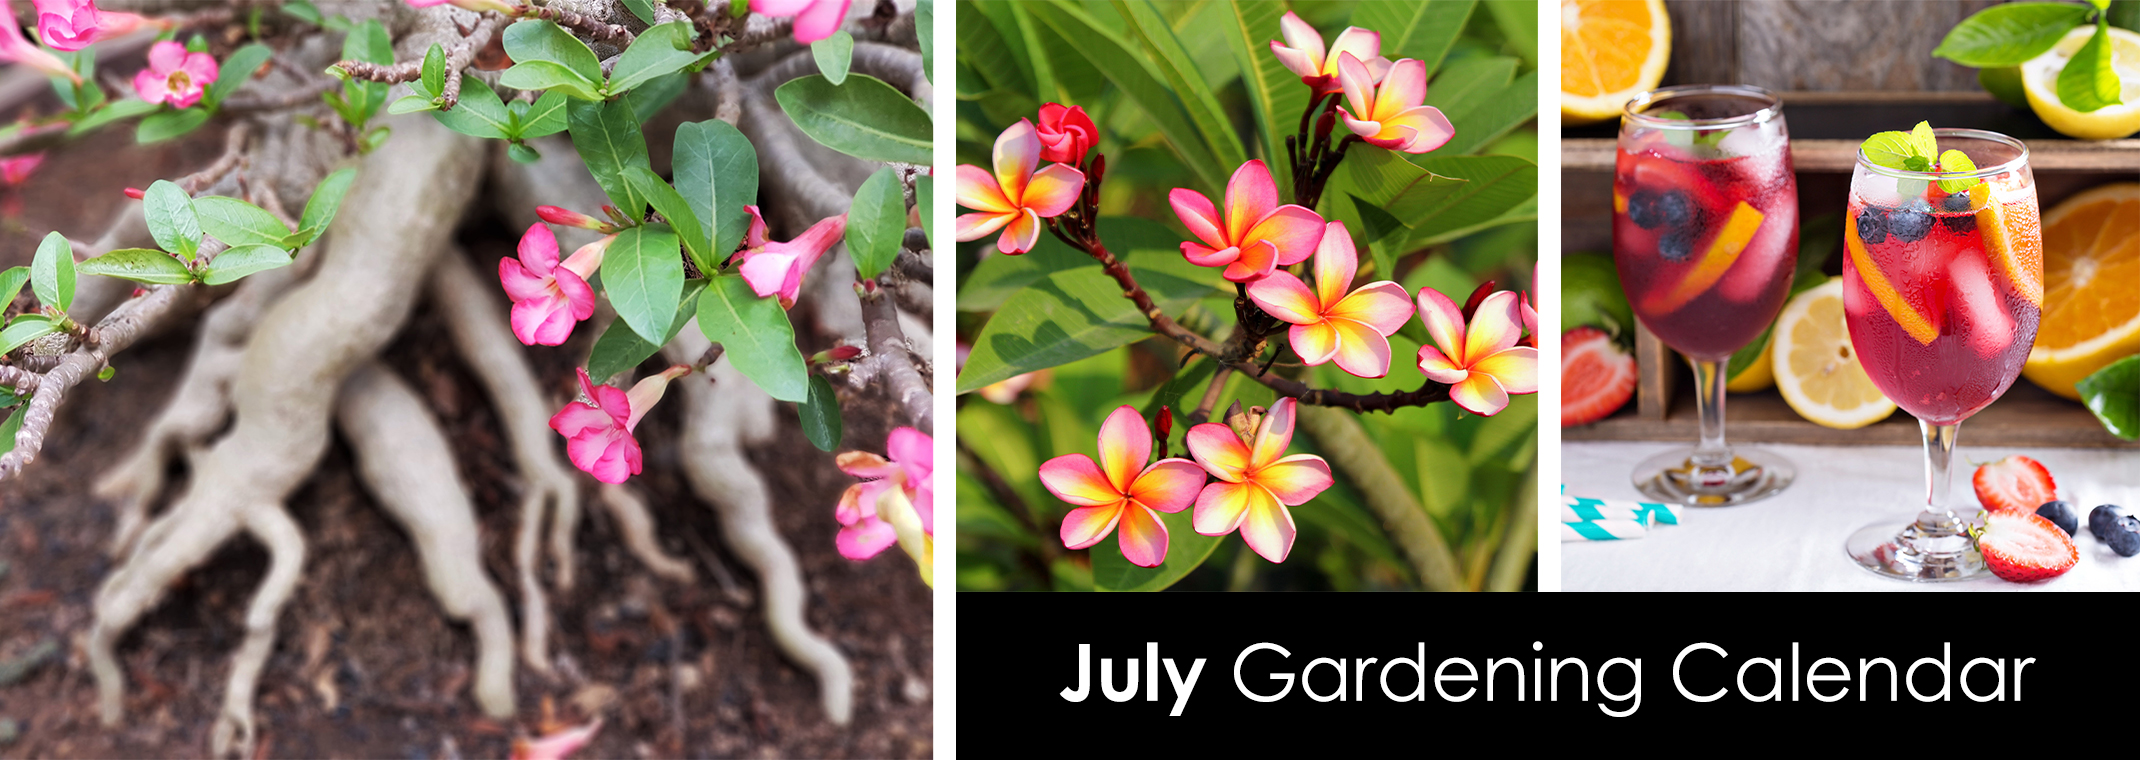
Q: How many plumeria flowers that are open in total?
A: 8